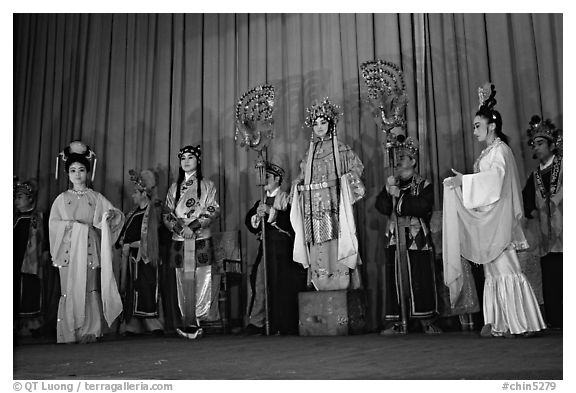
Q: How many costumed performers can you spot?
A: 9